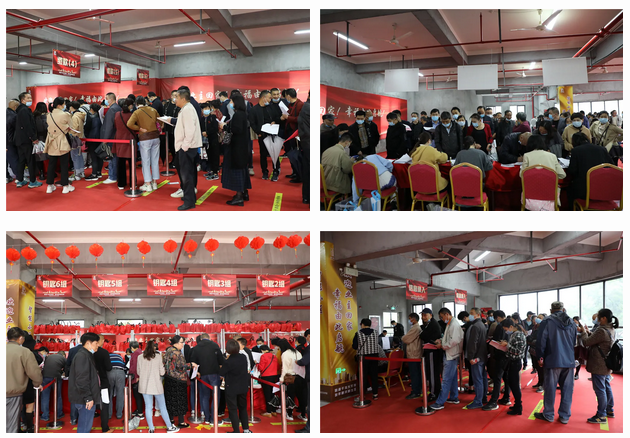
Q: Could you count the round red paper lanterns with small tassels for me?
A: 15